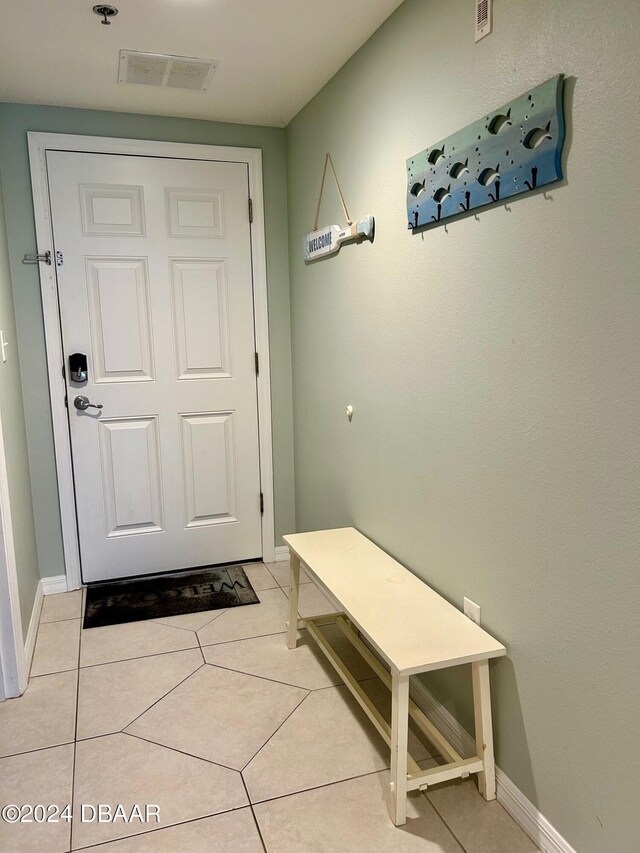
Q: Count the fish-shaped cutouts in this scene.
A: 7